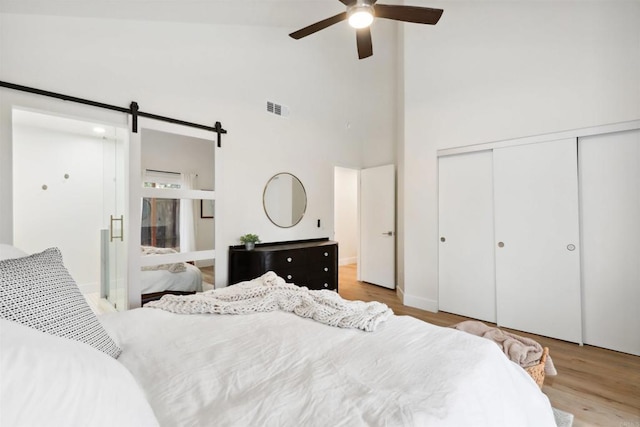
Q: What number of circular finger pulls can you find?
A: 3